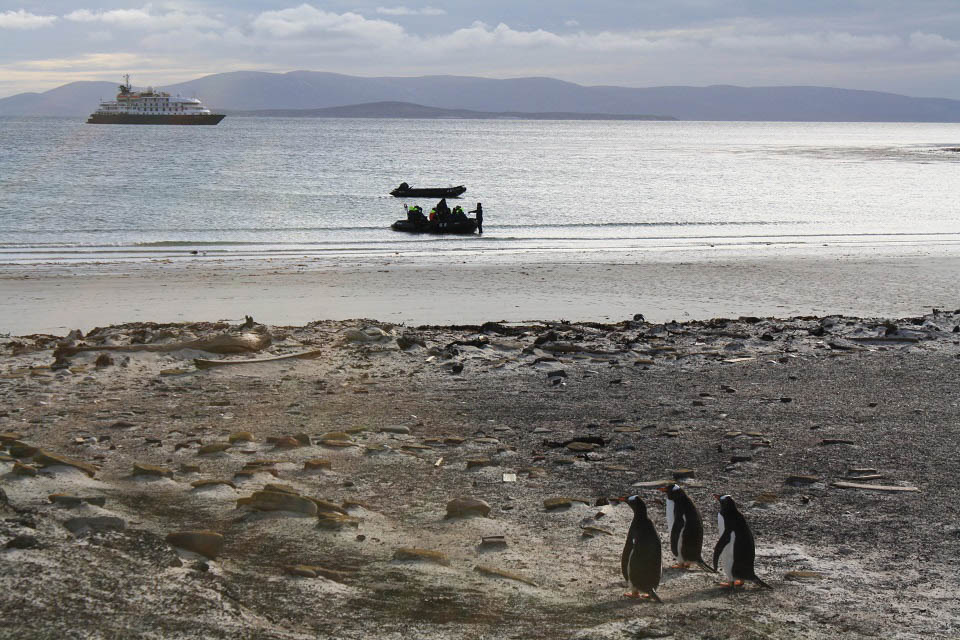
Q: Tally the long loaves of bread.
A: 0